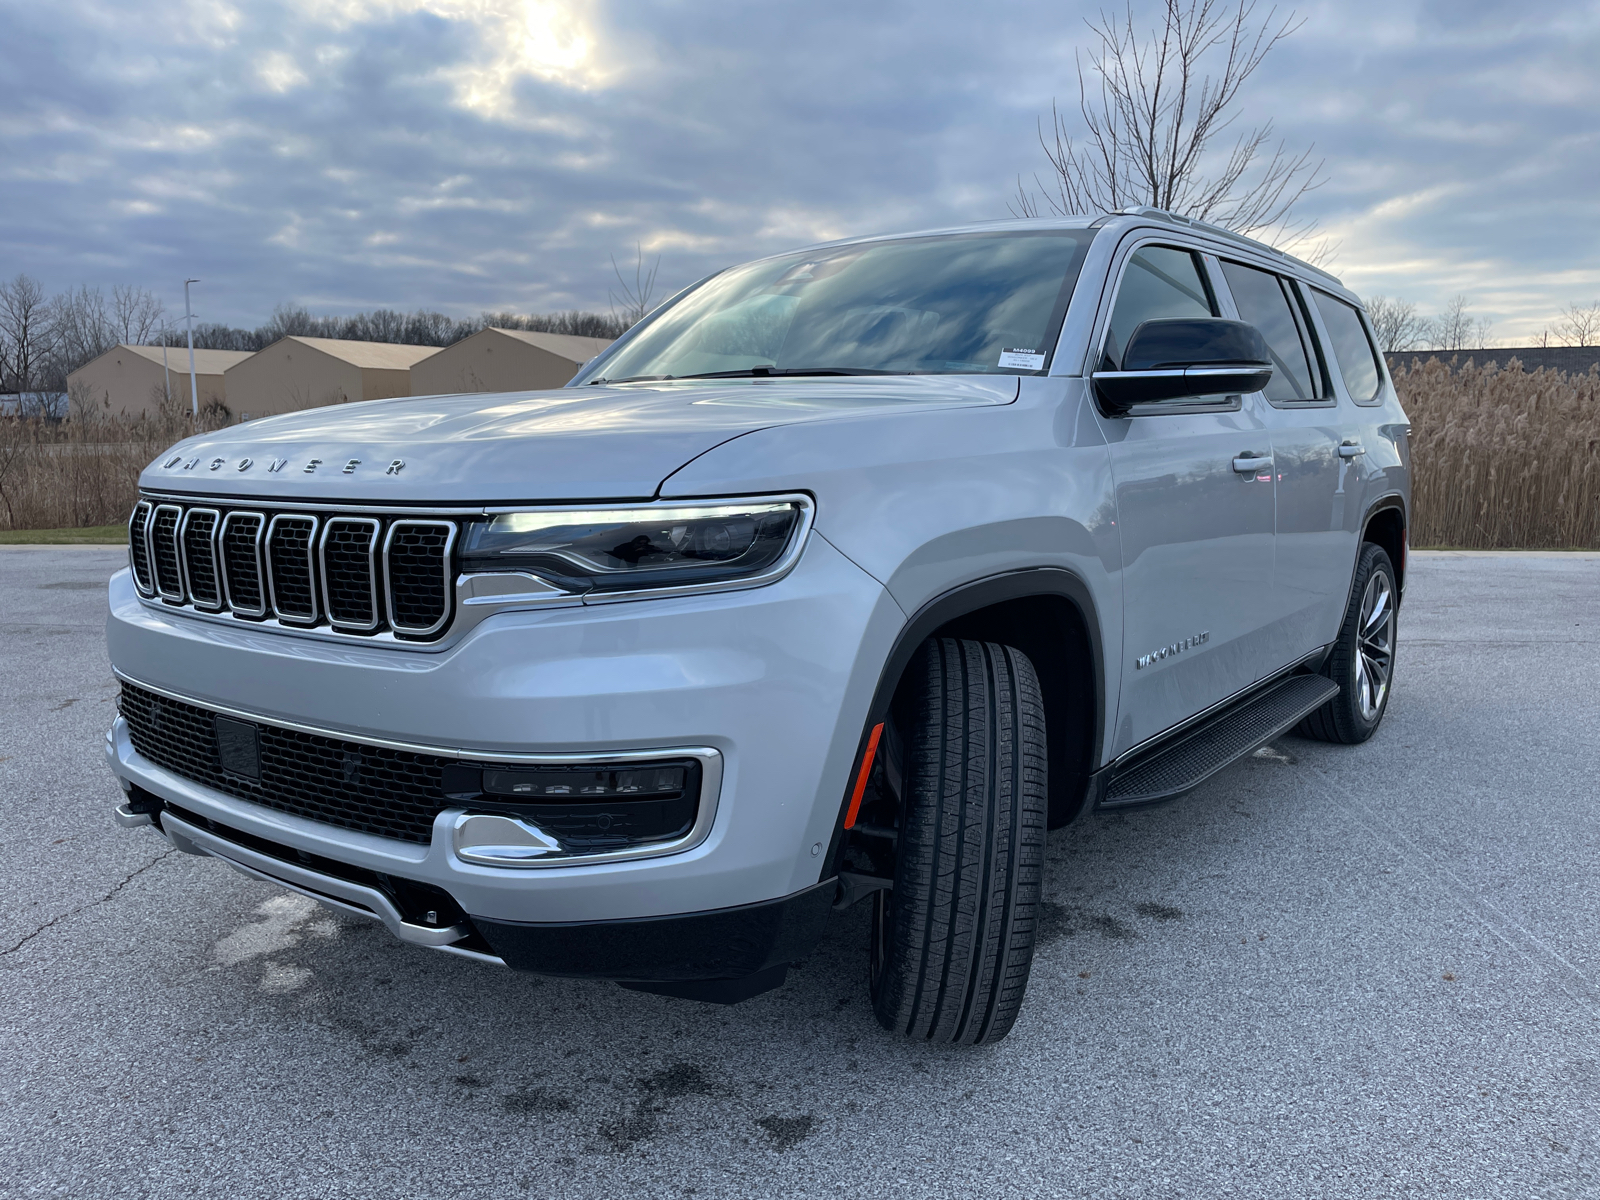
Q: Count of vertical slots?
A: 7